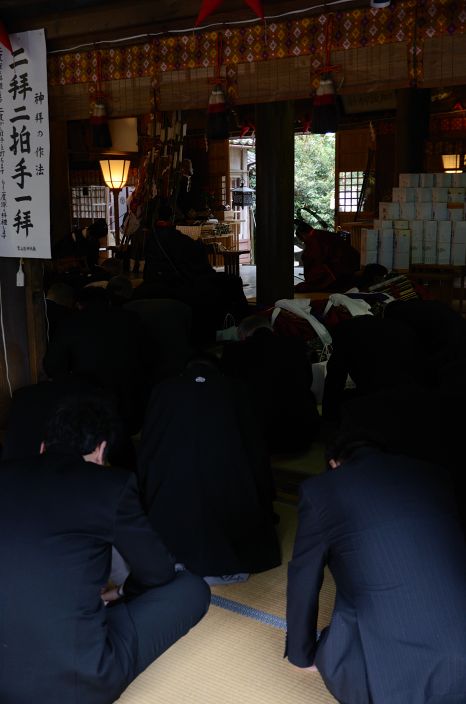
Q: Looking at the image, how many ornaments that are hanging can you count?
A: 3